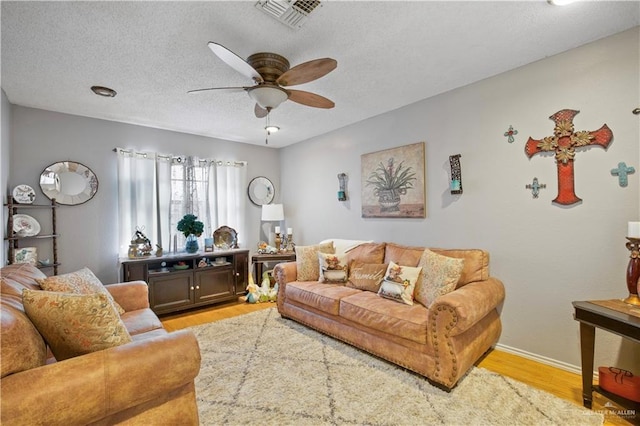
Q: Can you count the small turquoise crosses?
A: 3